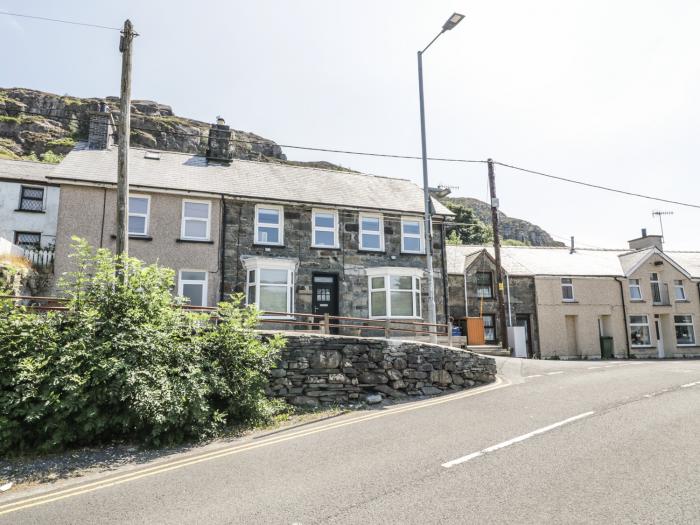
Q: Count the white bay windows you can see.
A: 2